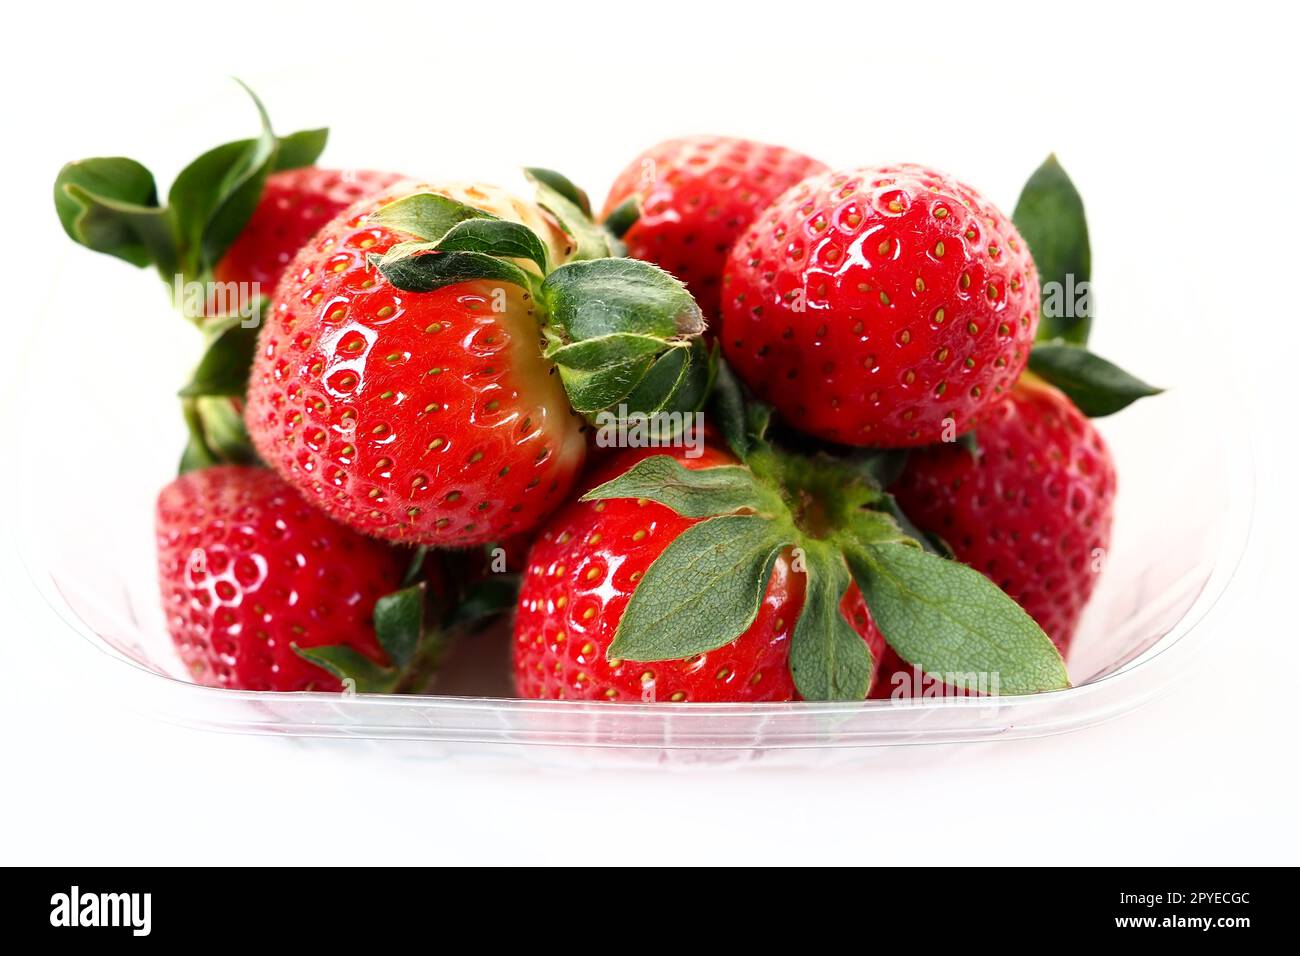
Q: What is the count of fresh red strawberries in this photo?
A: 7